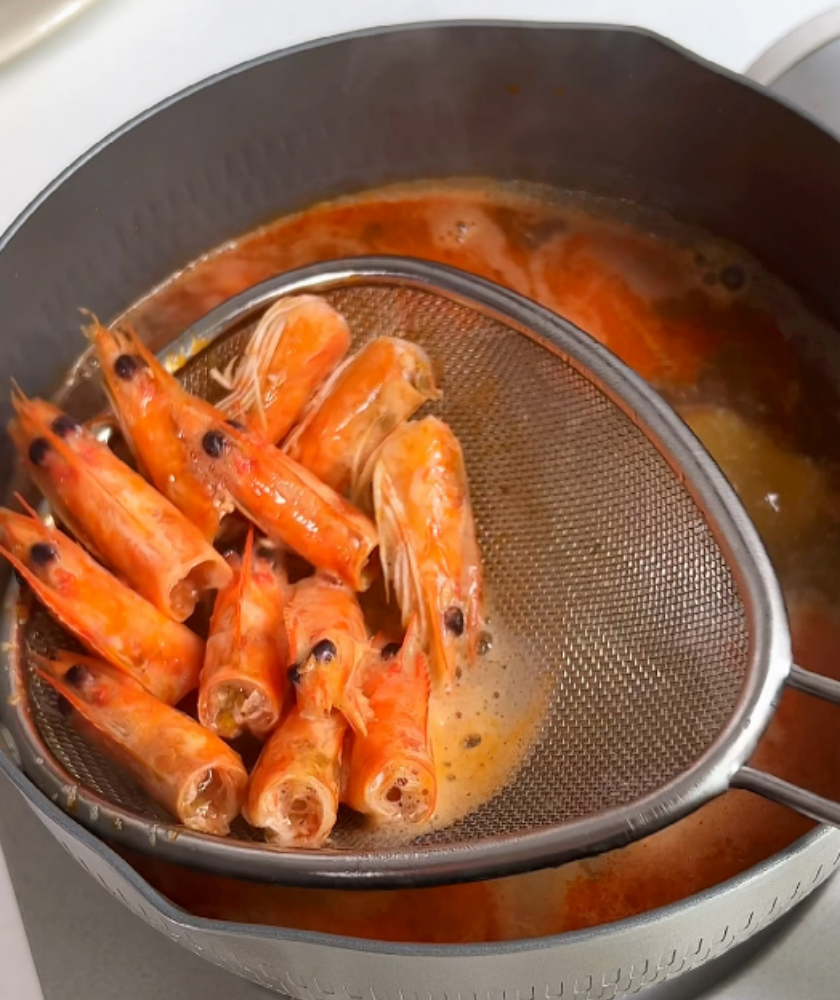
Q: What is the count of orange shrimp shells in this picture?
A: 12